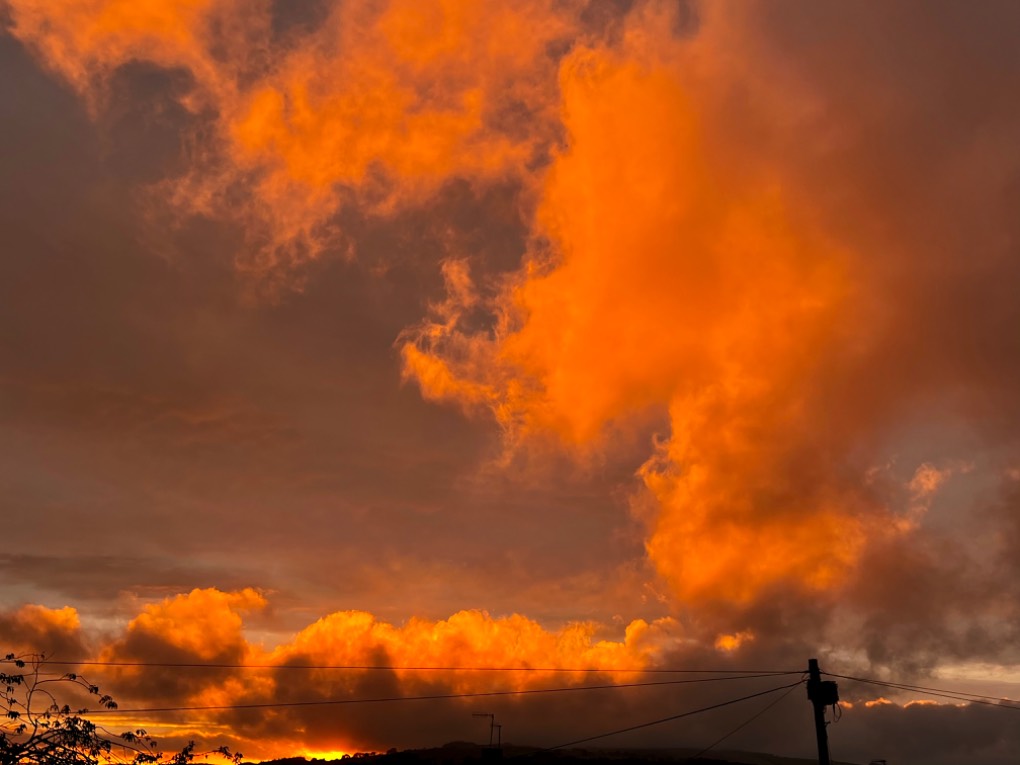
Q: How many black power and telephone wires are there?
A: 6